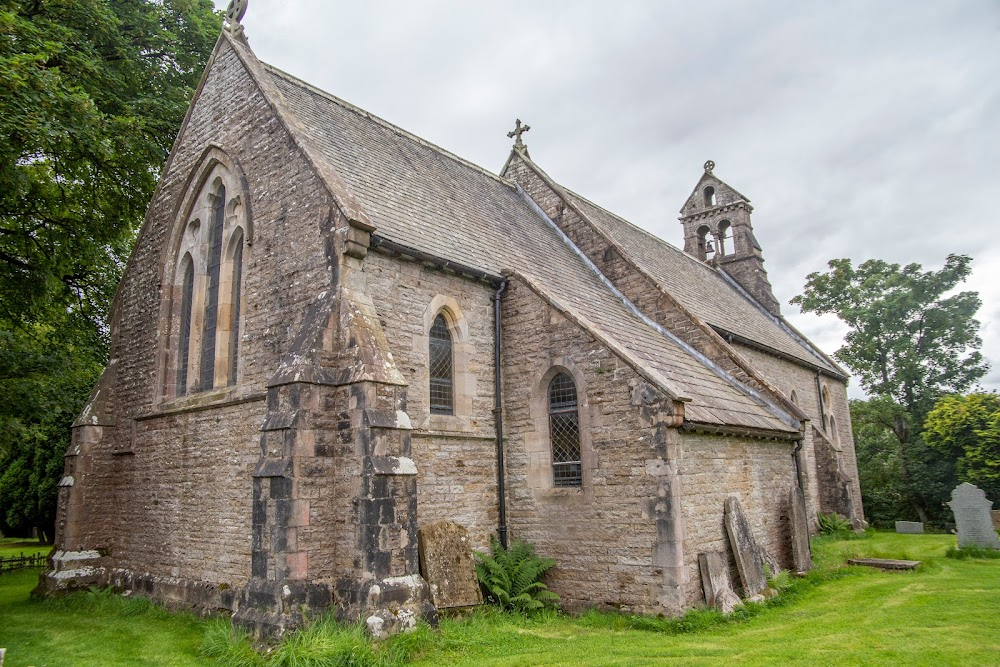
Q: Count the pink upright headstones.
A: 0